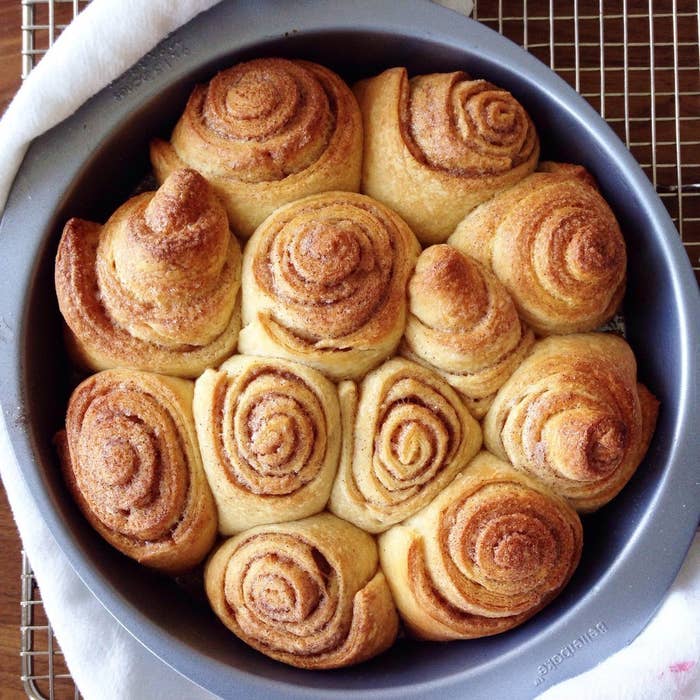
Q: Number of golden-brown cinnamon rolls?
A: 12